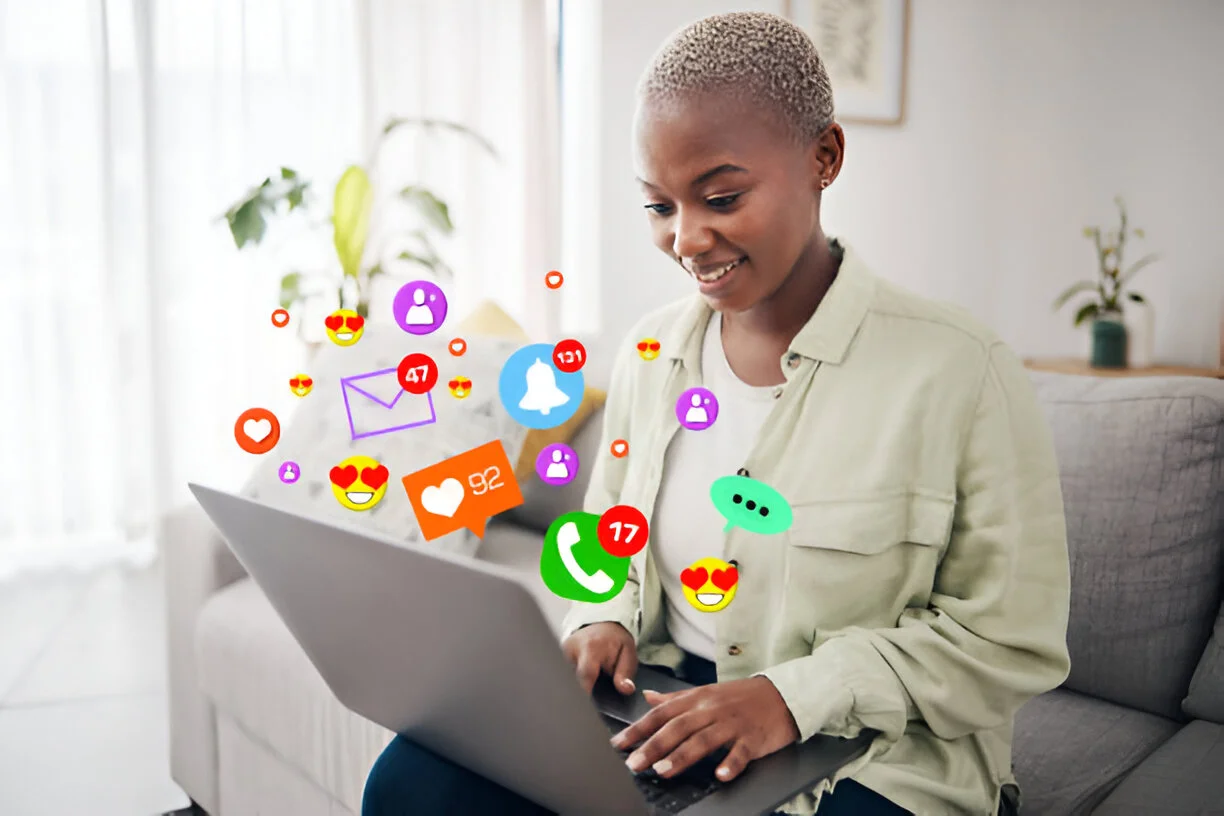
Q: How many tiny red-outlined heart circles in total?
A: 4